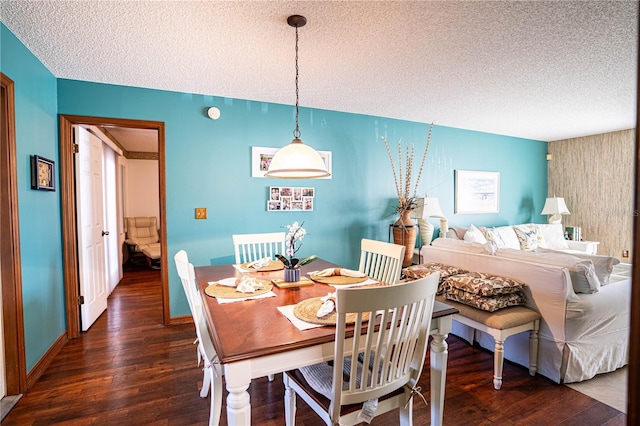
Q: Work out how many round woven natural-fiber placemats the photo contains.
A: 4